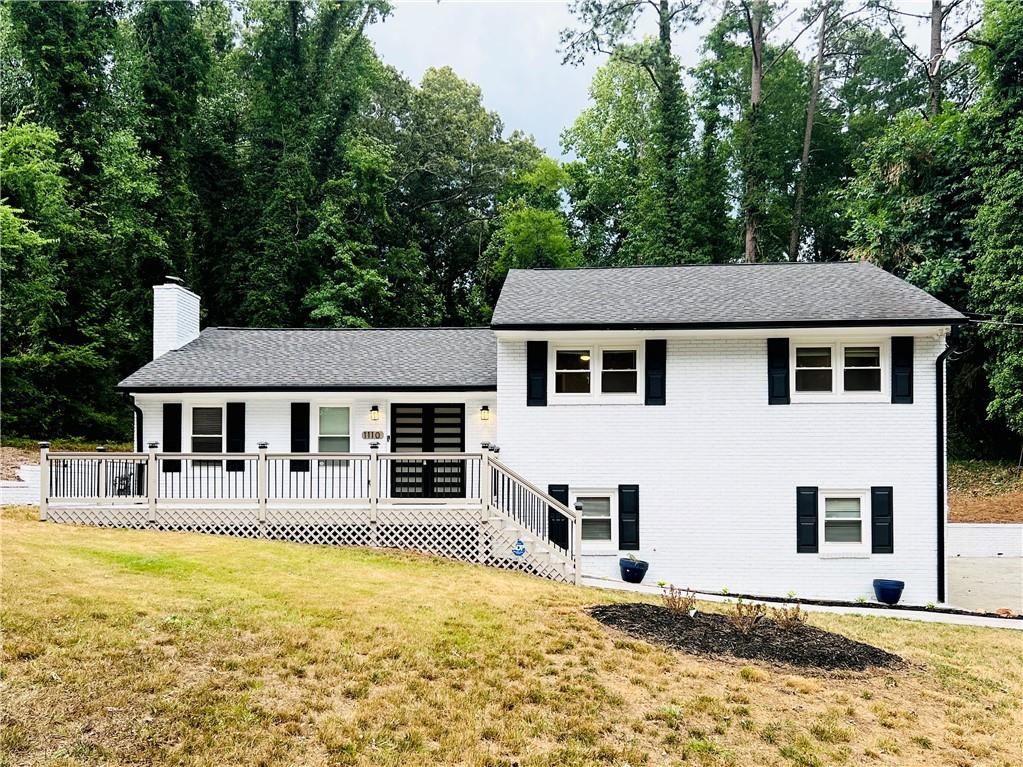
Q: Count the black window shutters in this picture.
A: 11